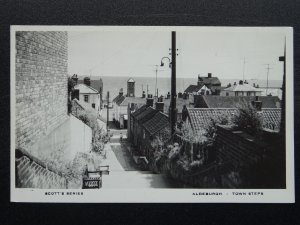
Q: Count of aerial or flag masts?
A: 3